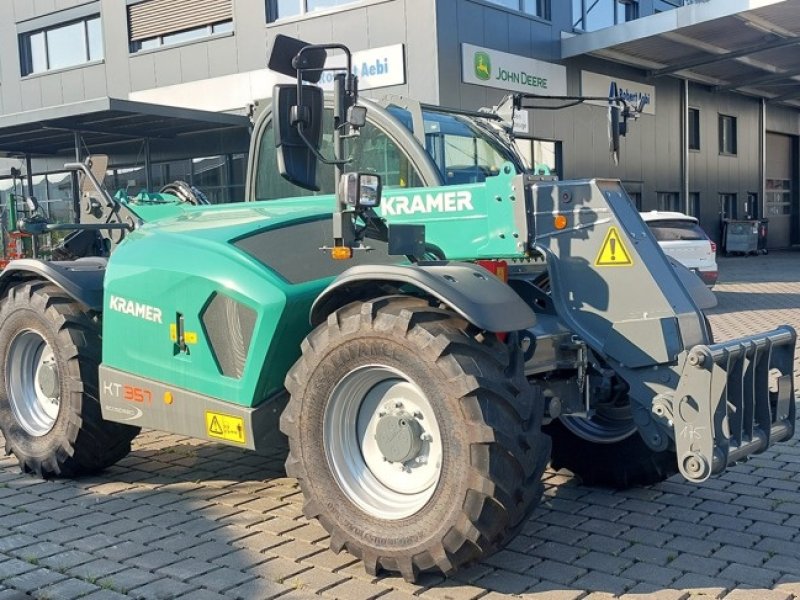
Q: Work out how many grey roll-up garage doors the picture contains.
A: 1